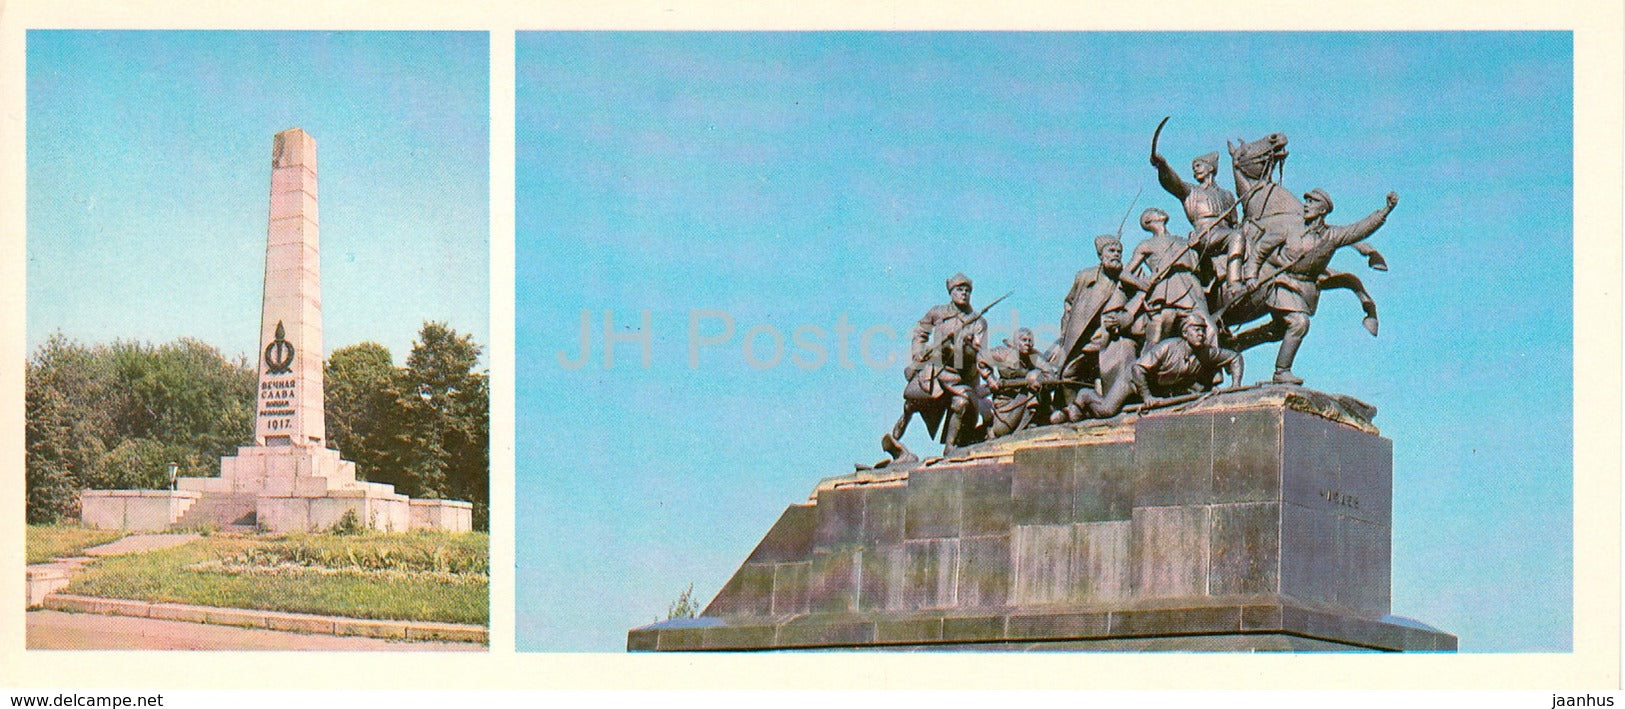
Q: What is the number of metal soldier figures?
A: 8